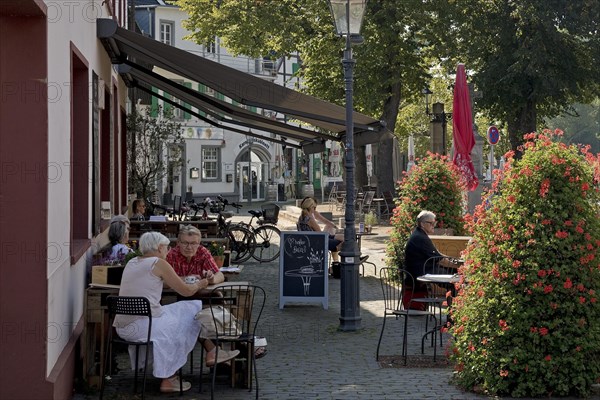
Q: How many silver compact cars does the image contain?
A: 0